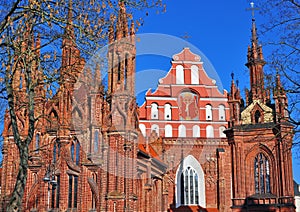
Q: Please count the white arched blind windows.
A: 13